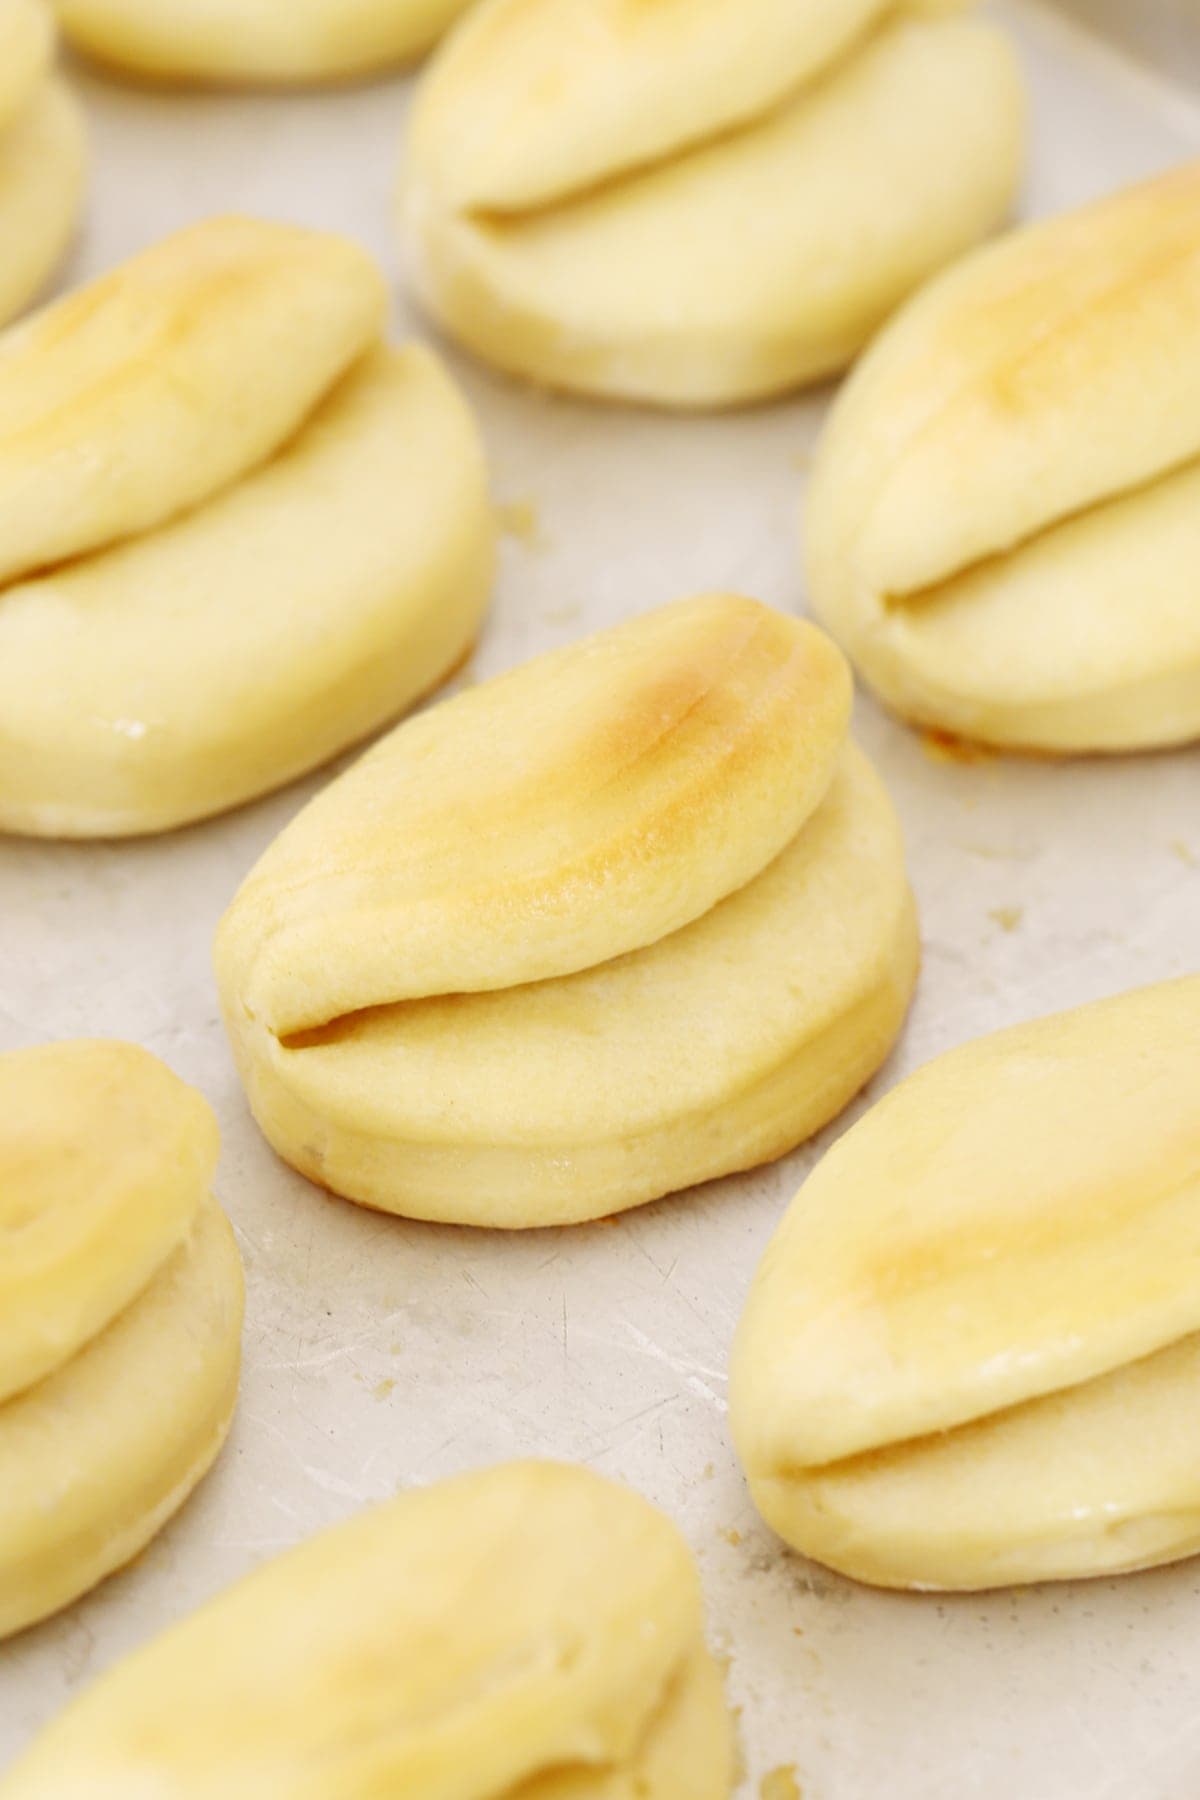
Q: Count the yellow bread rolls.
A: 9